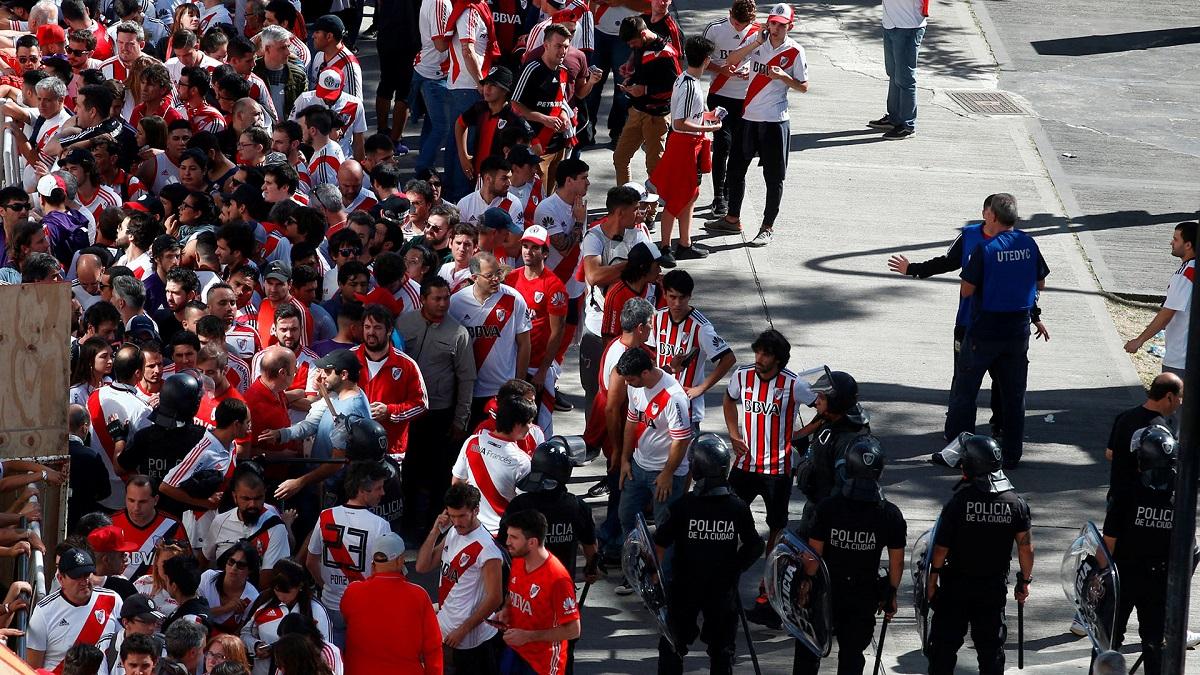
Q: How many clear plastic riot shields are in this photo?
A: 4